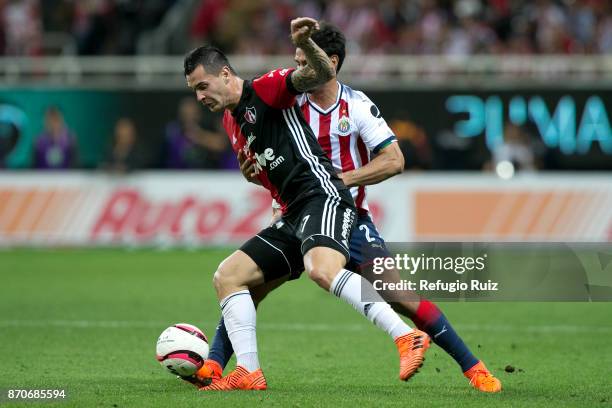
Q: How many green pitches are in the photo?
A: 1